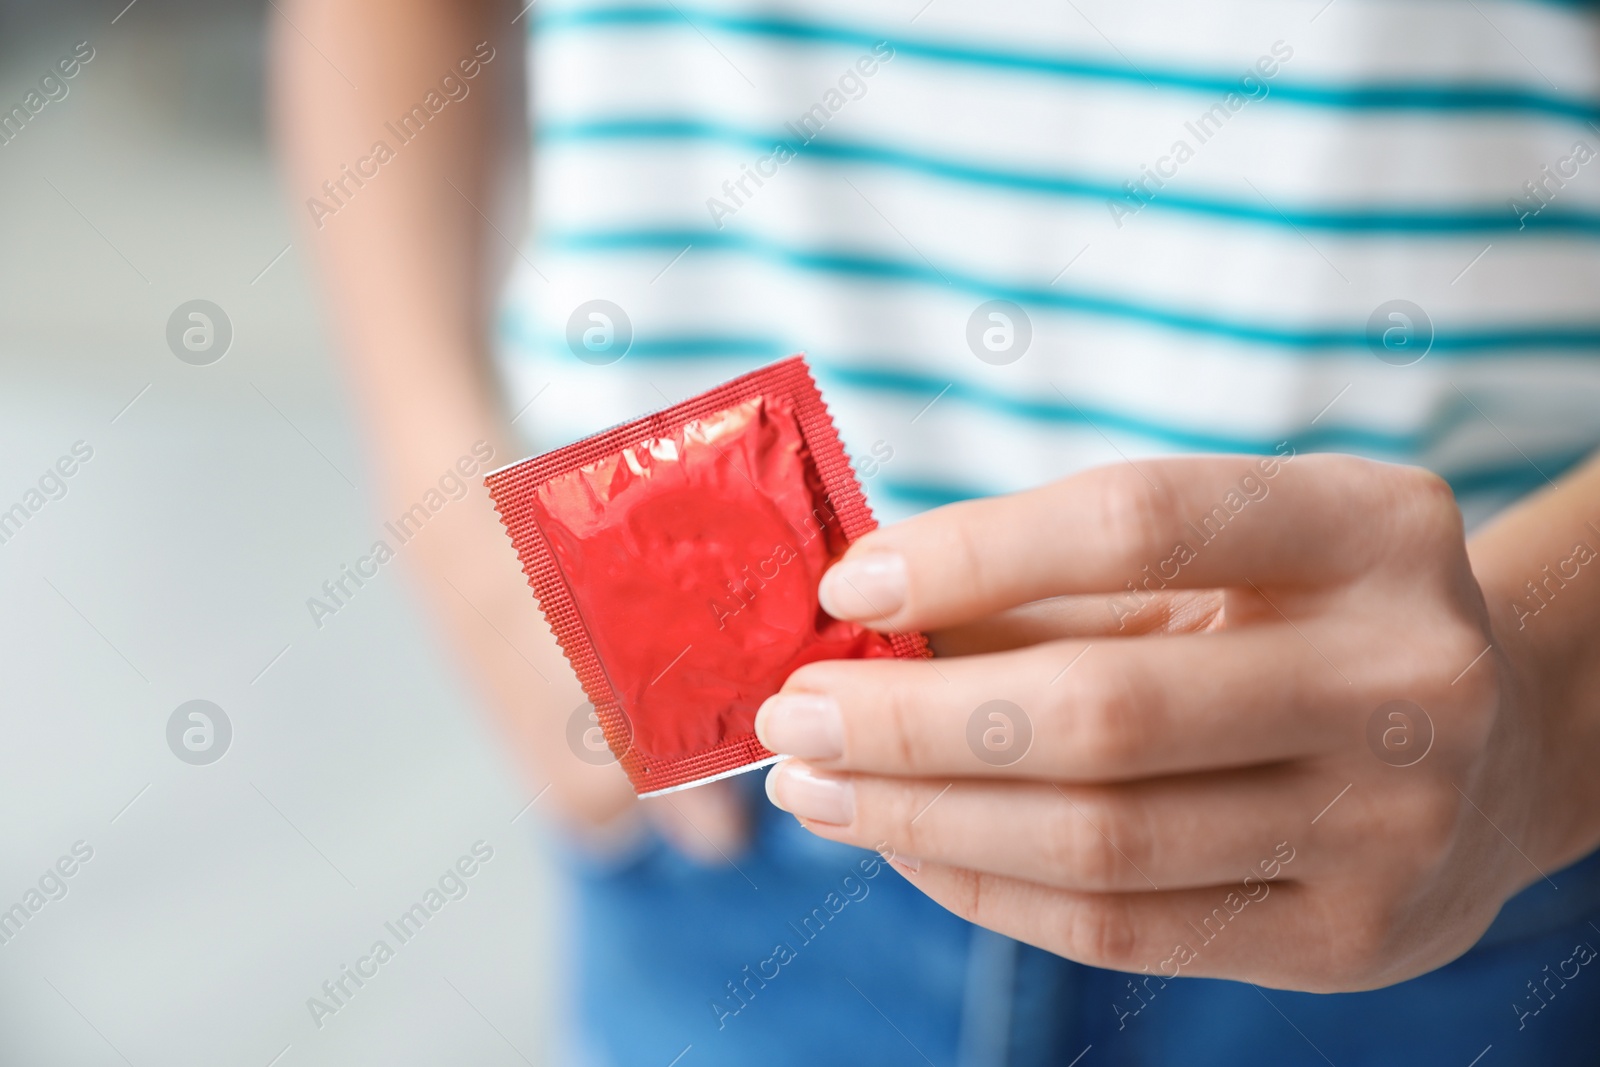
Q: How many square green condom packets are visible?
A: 0